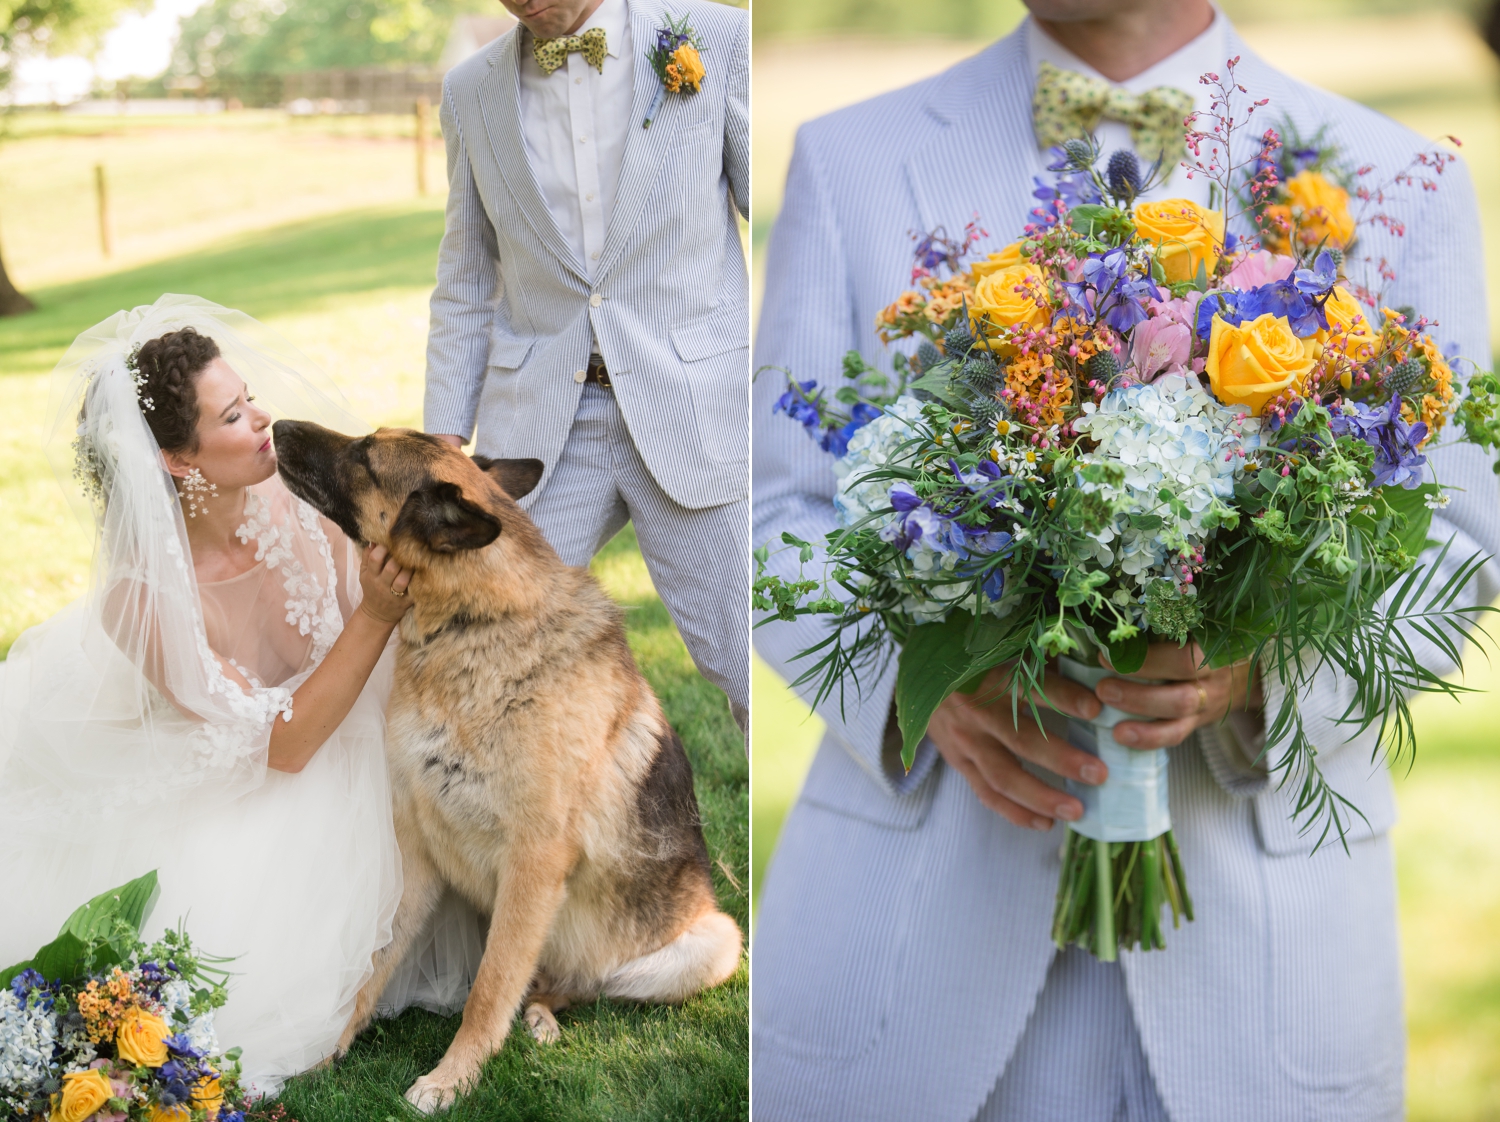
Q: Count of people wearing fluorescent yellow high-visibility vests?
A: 0